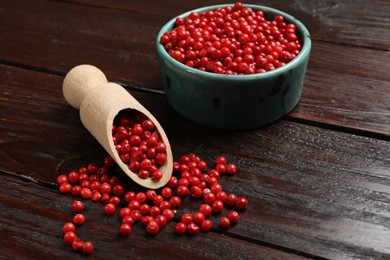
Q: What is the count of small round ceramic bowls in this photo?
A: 1